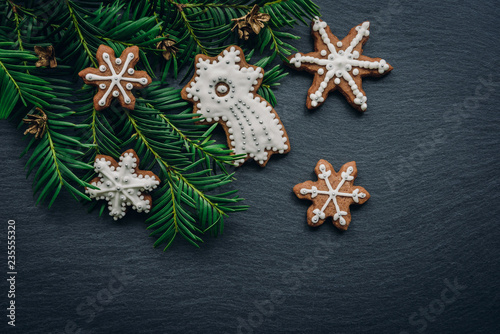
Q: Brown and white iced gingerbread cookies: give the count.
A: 5